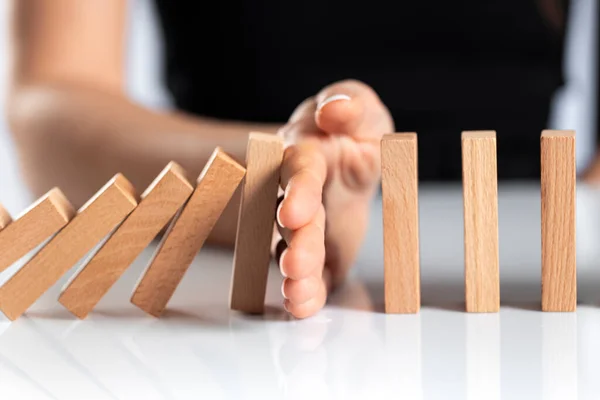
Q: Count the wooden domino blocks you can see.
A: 9